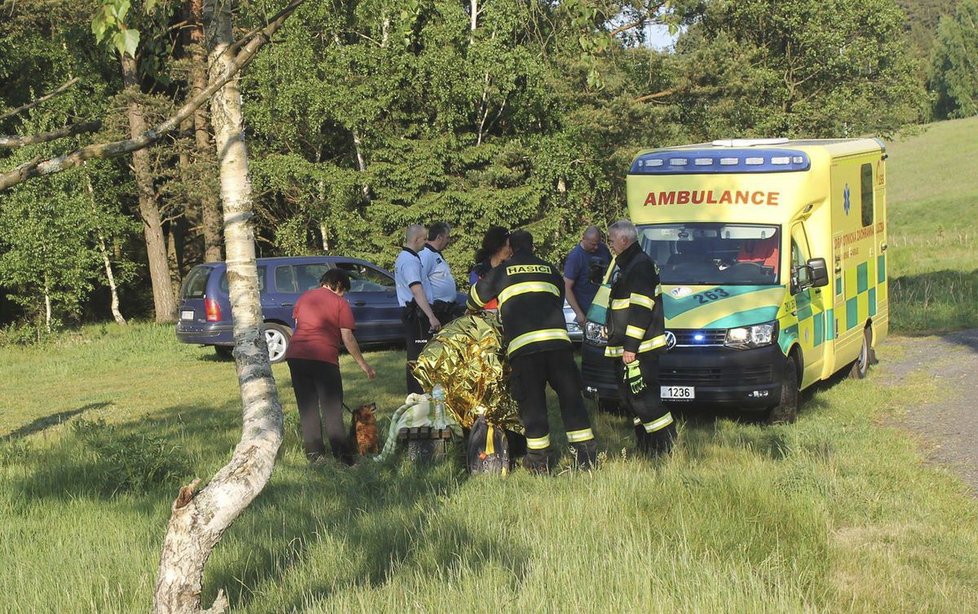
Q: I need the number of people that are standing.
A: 7